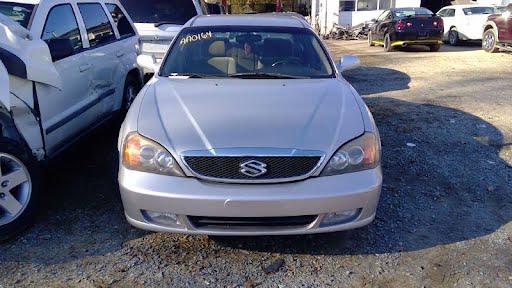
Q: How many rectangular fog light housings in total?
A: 2